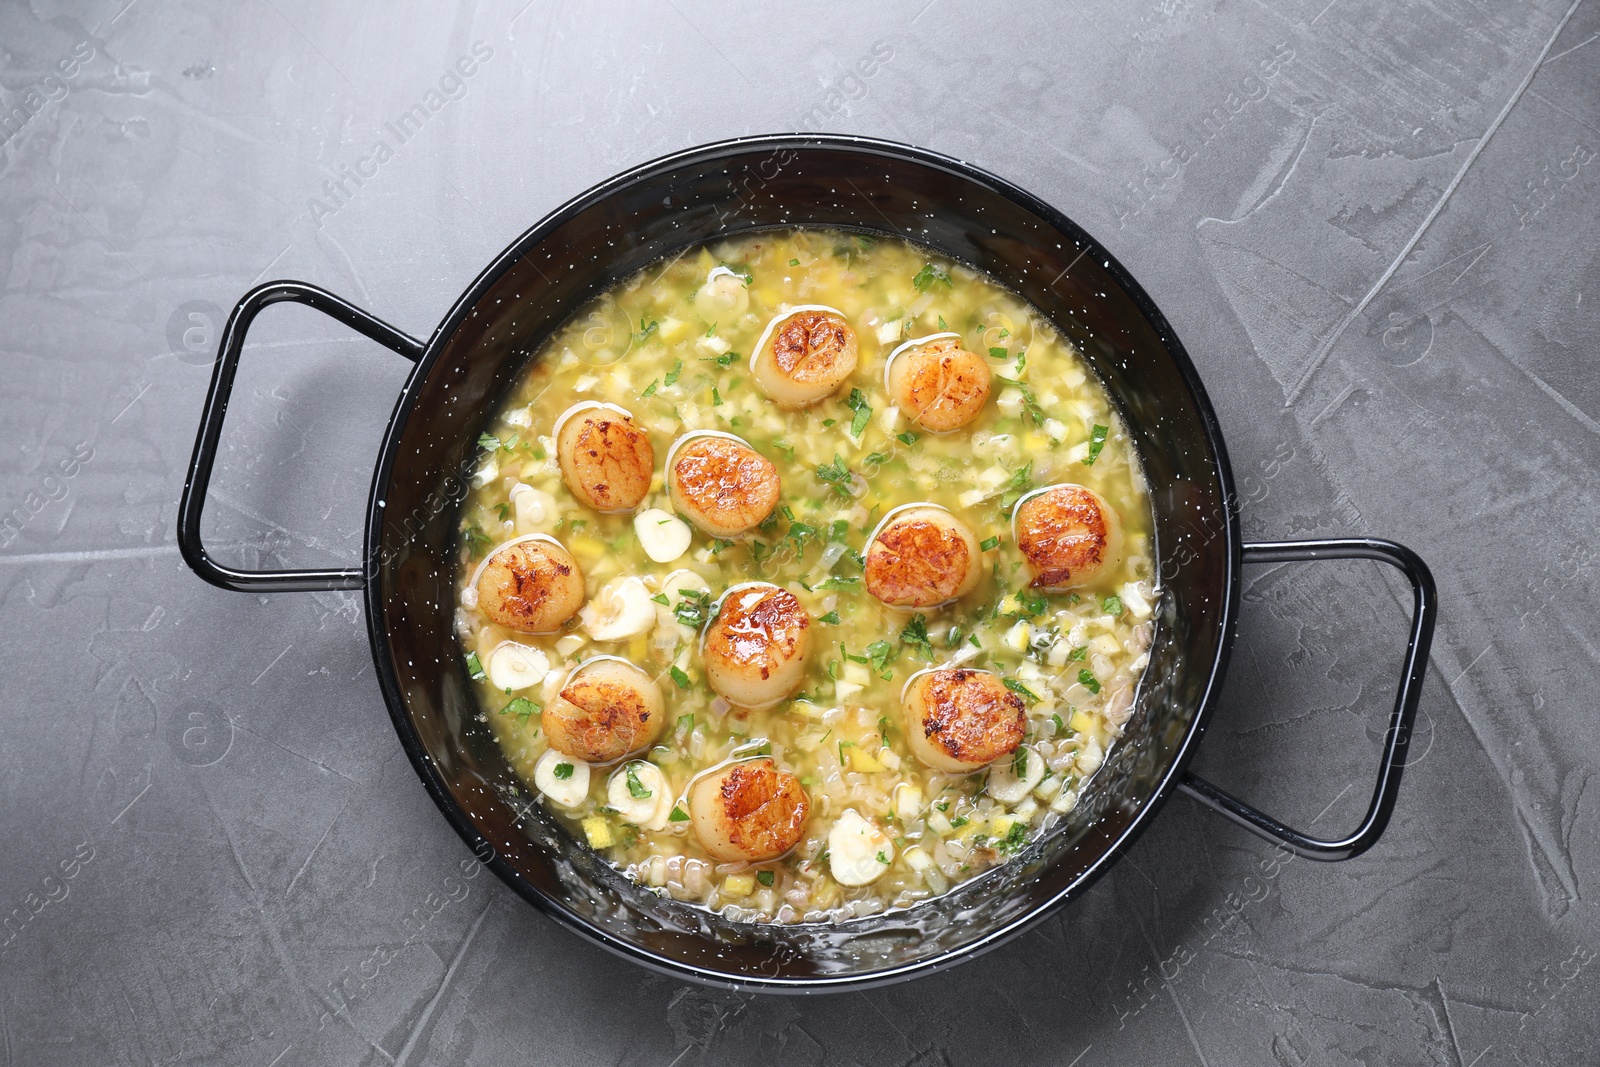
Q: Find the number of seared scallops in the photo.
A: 11